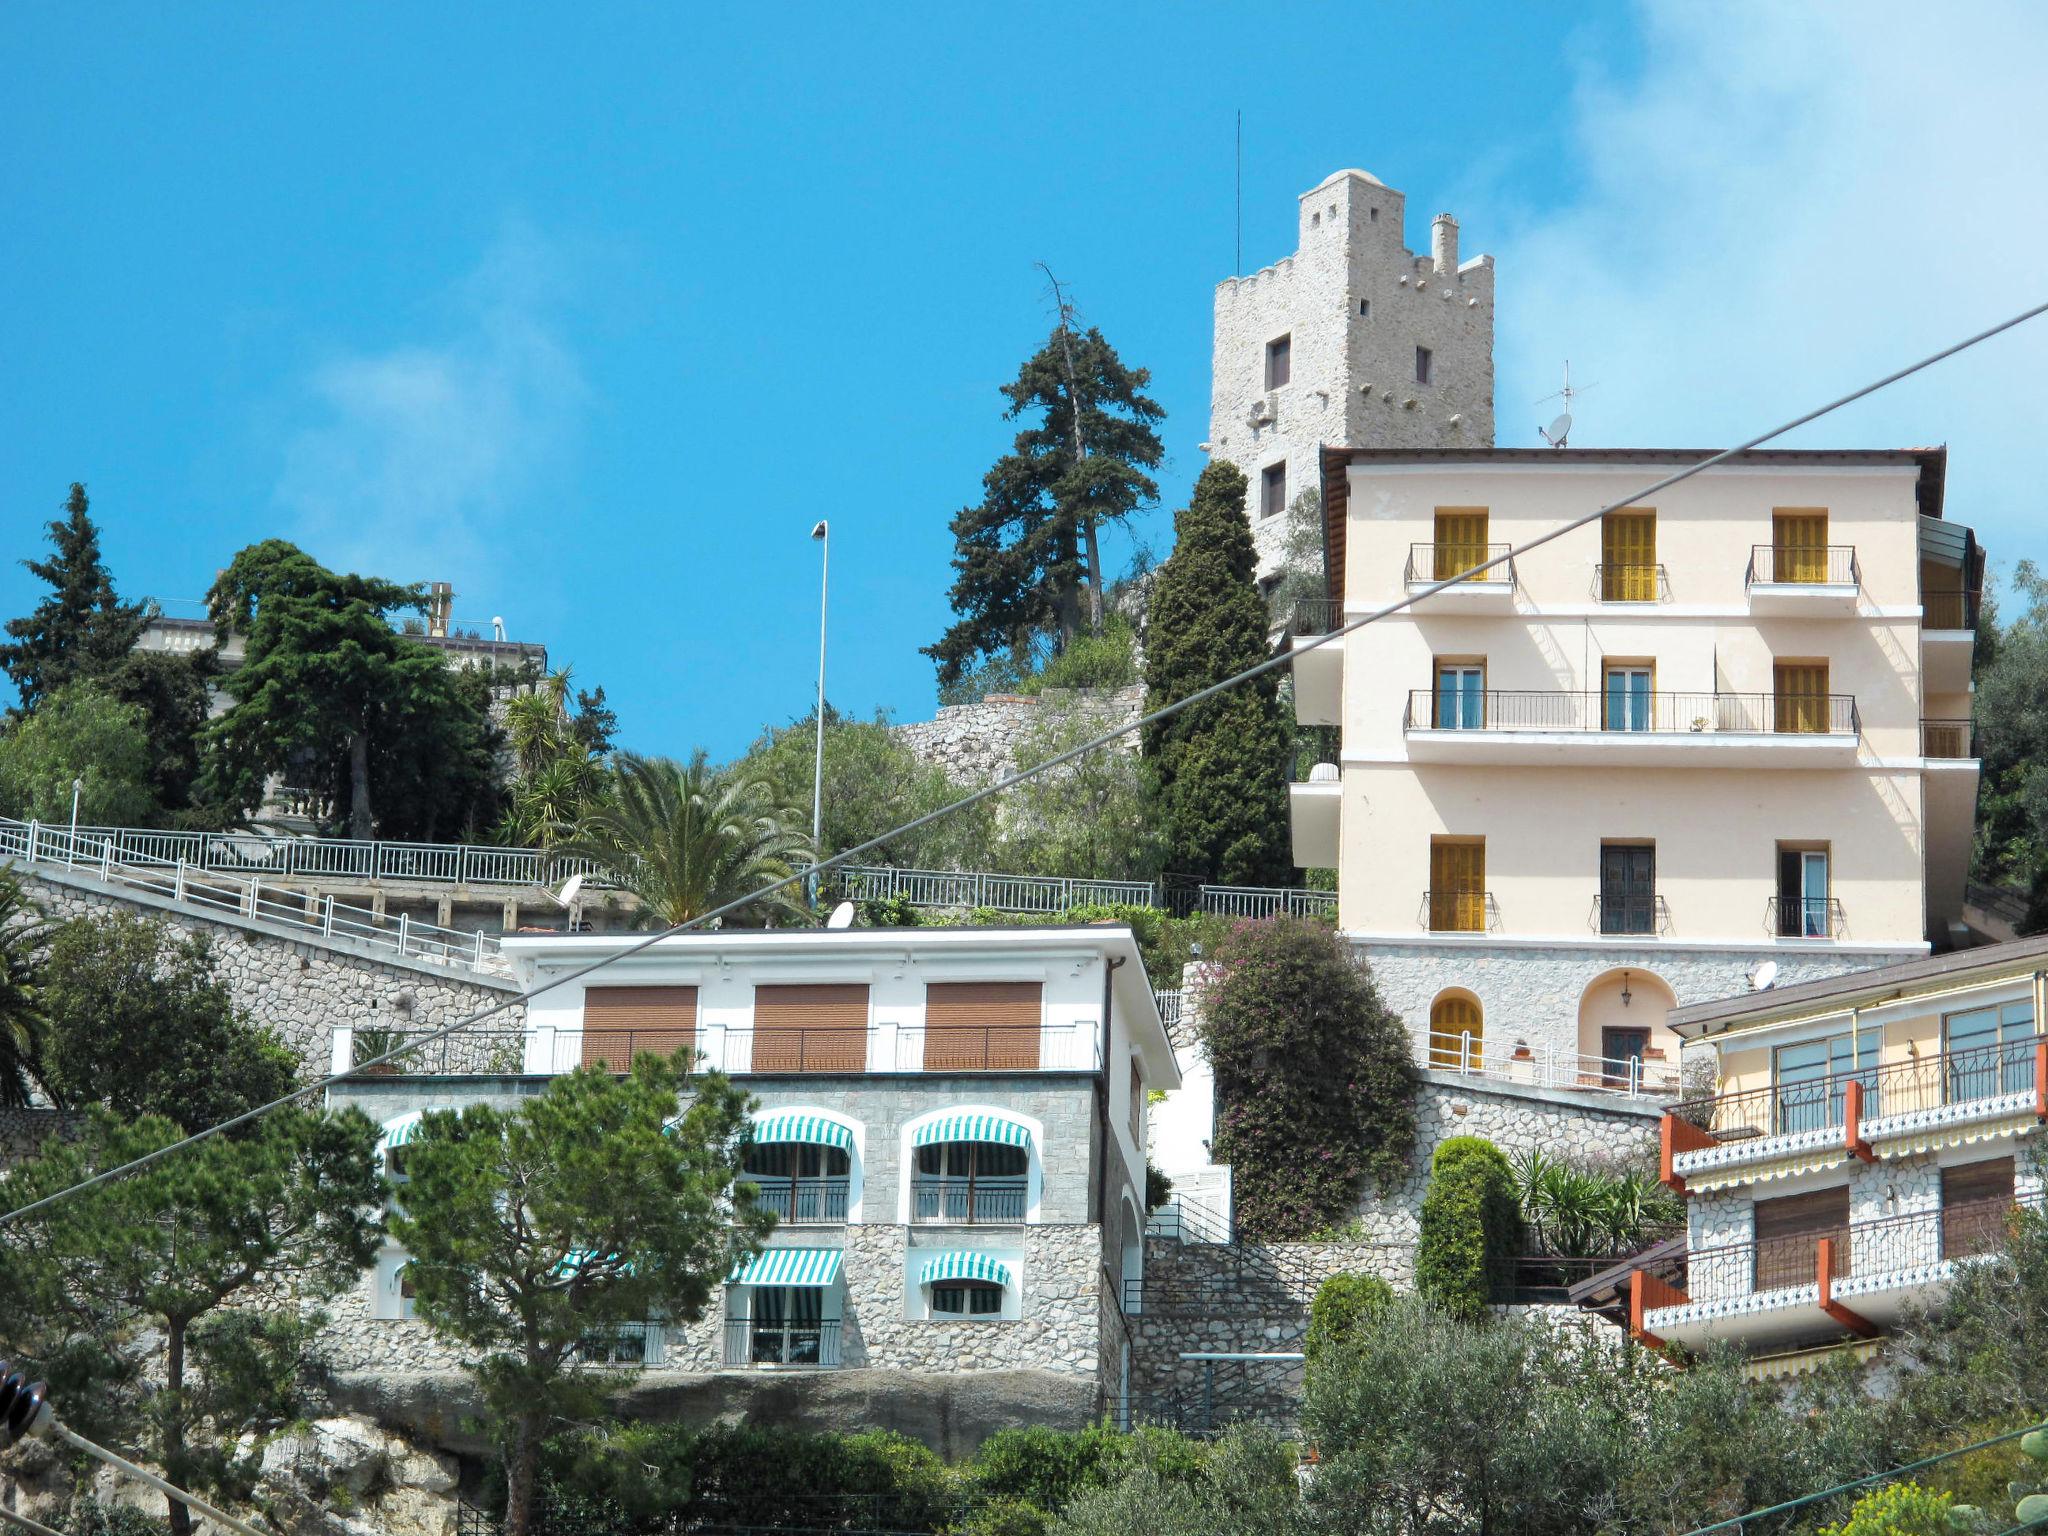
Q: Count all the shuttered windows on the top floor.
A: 3